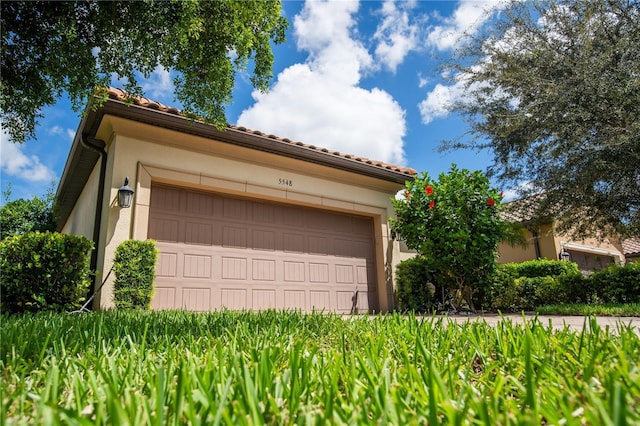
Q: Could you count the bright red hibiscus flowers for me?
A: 3